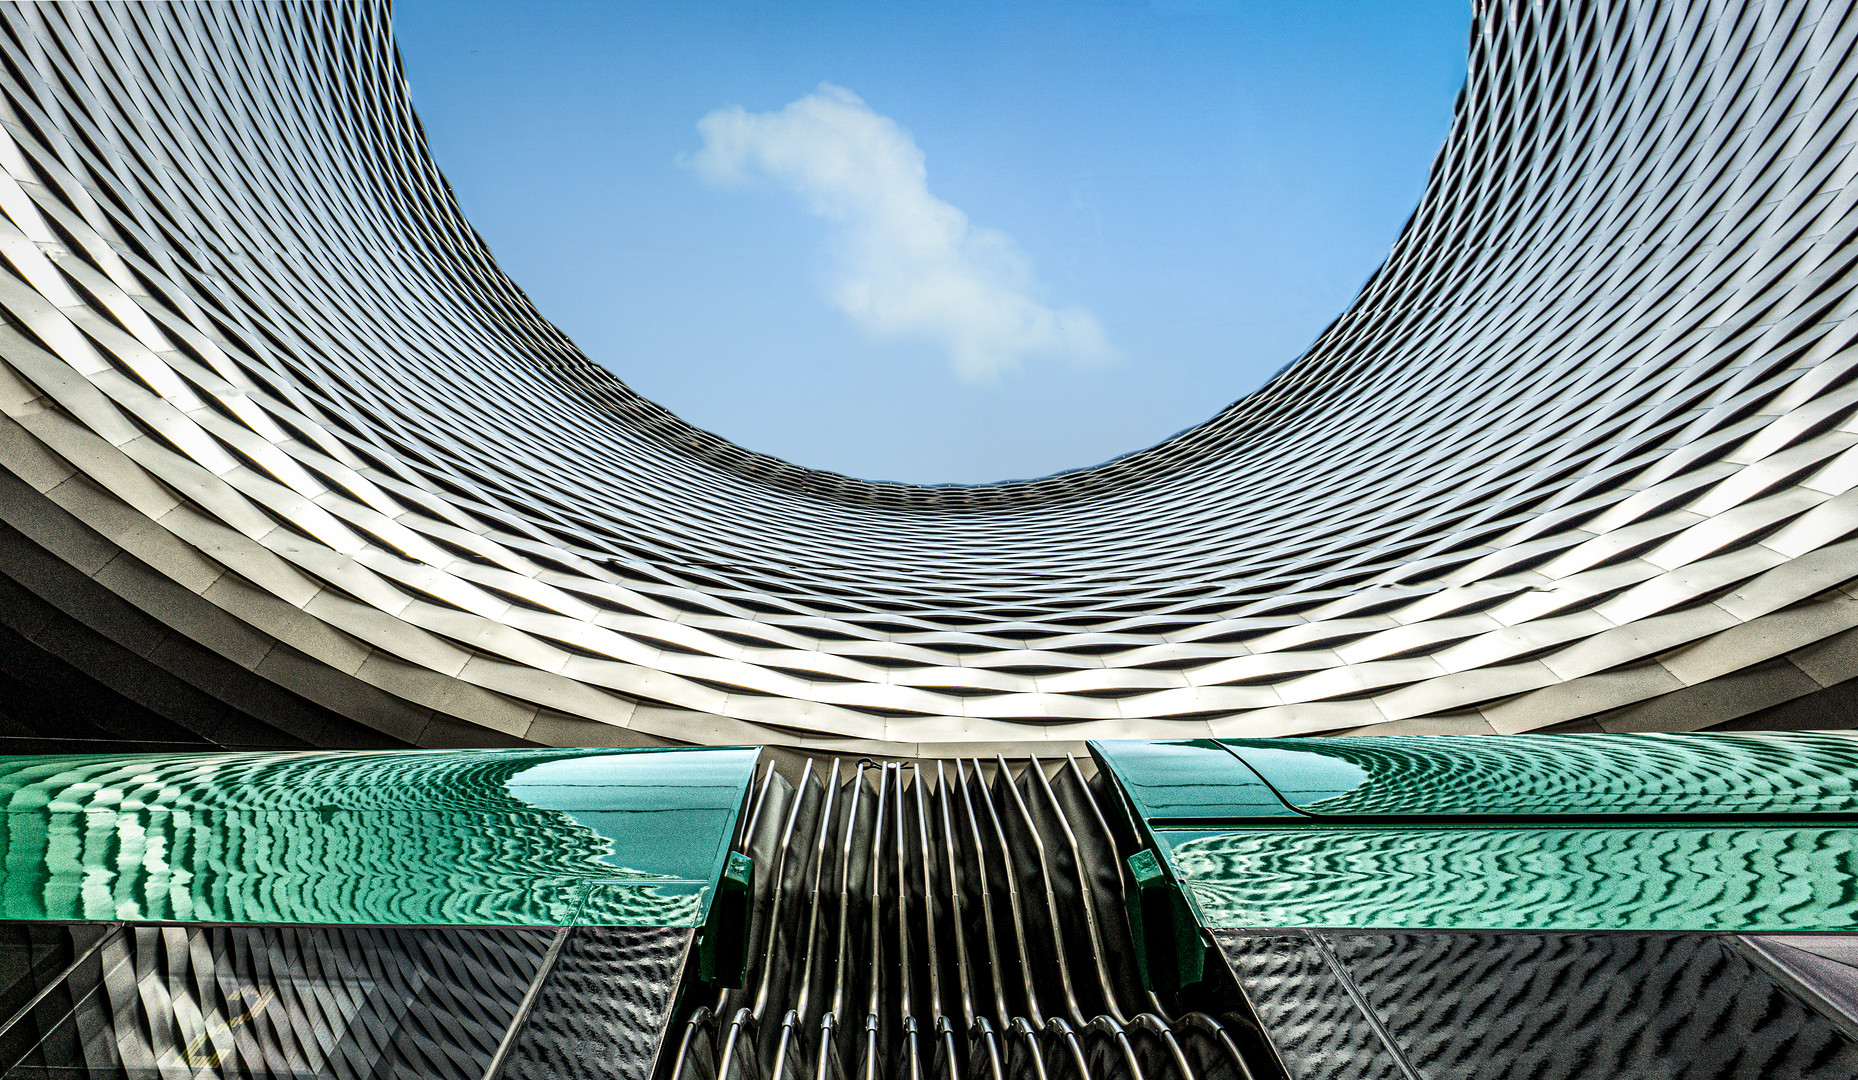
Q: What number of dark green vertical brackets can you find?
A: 2